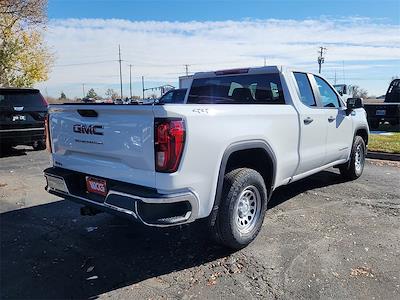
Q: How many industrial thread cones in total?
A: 0